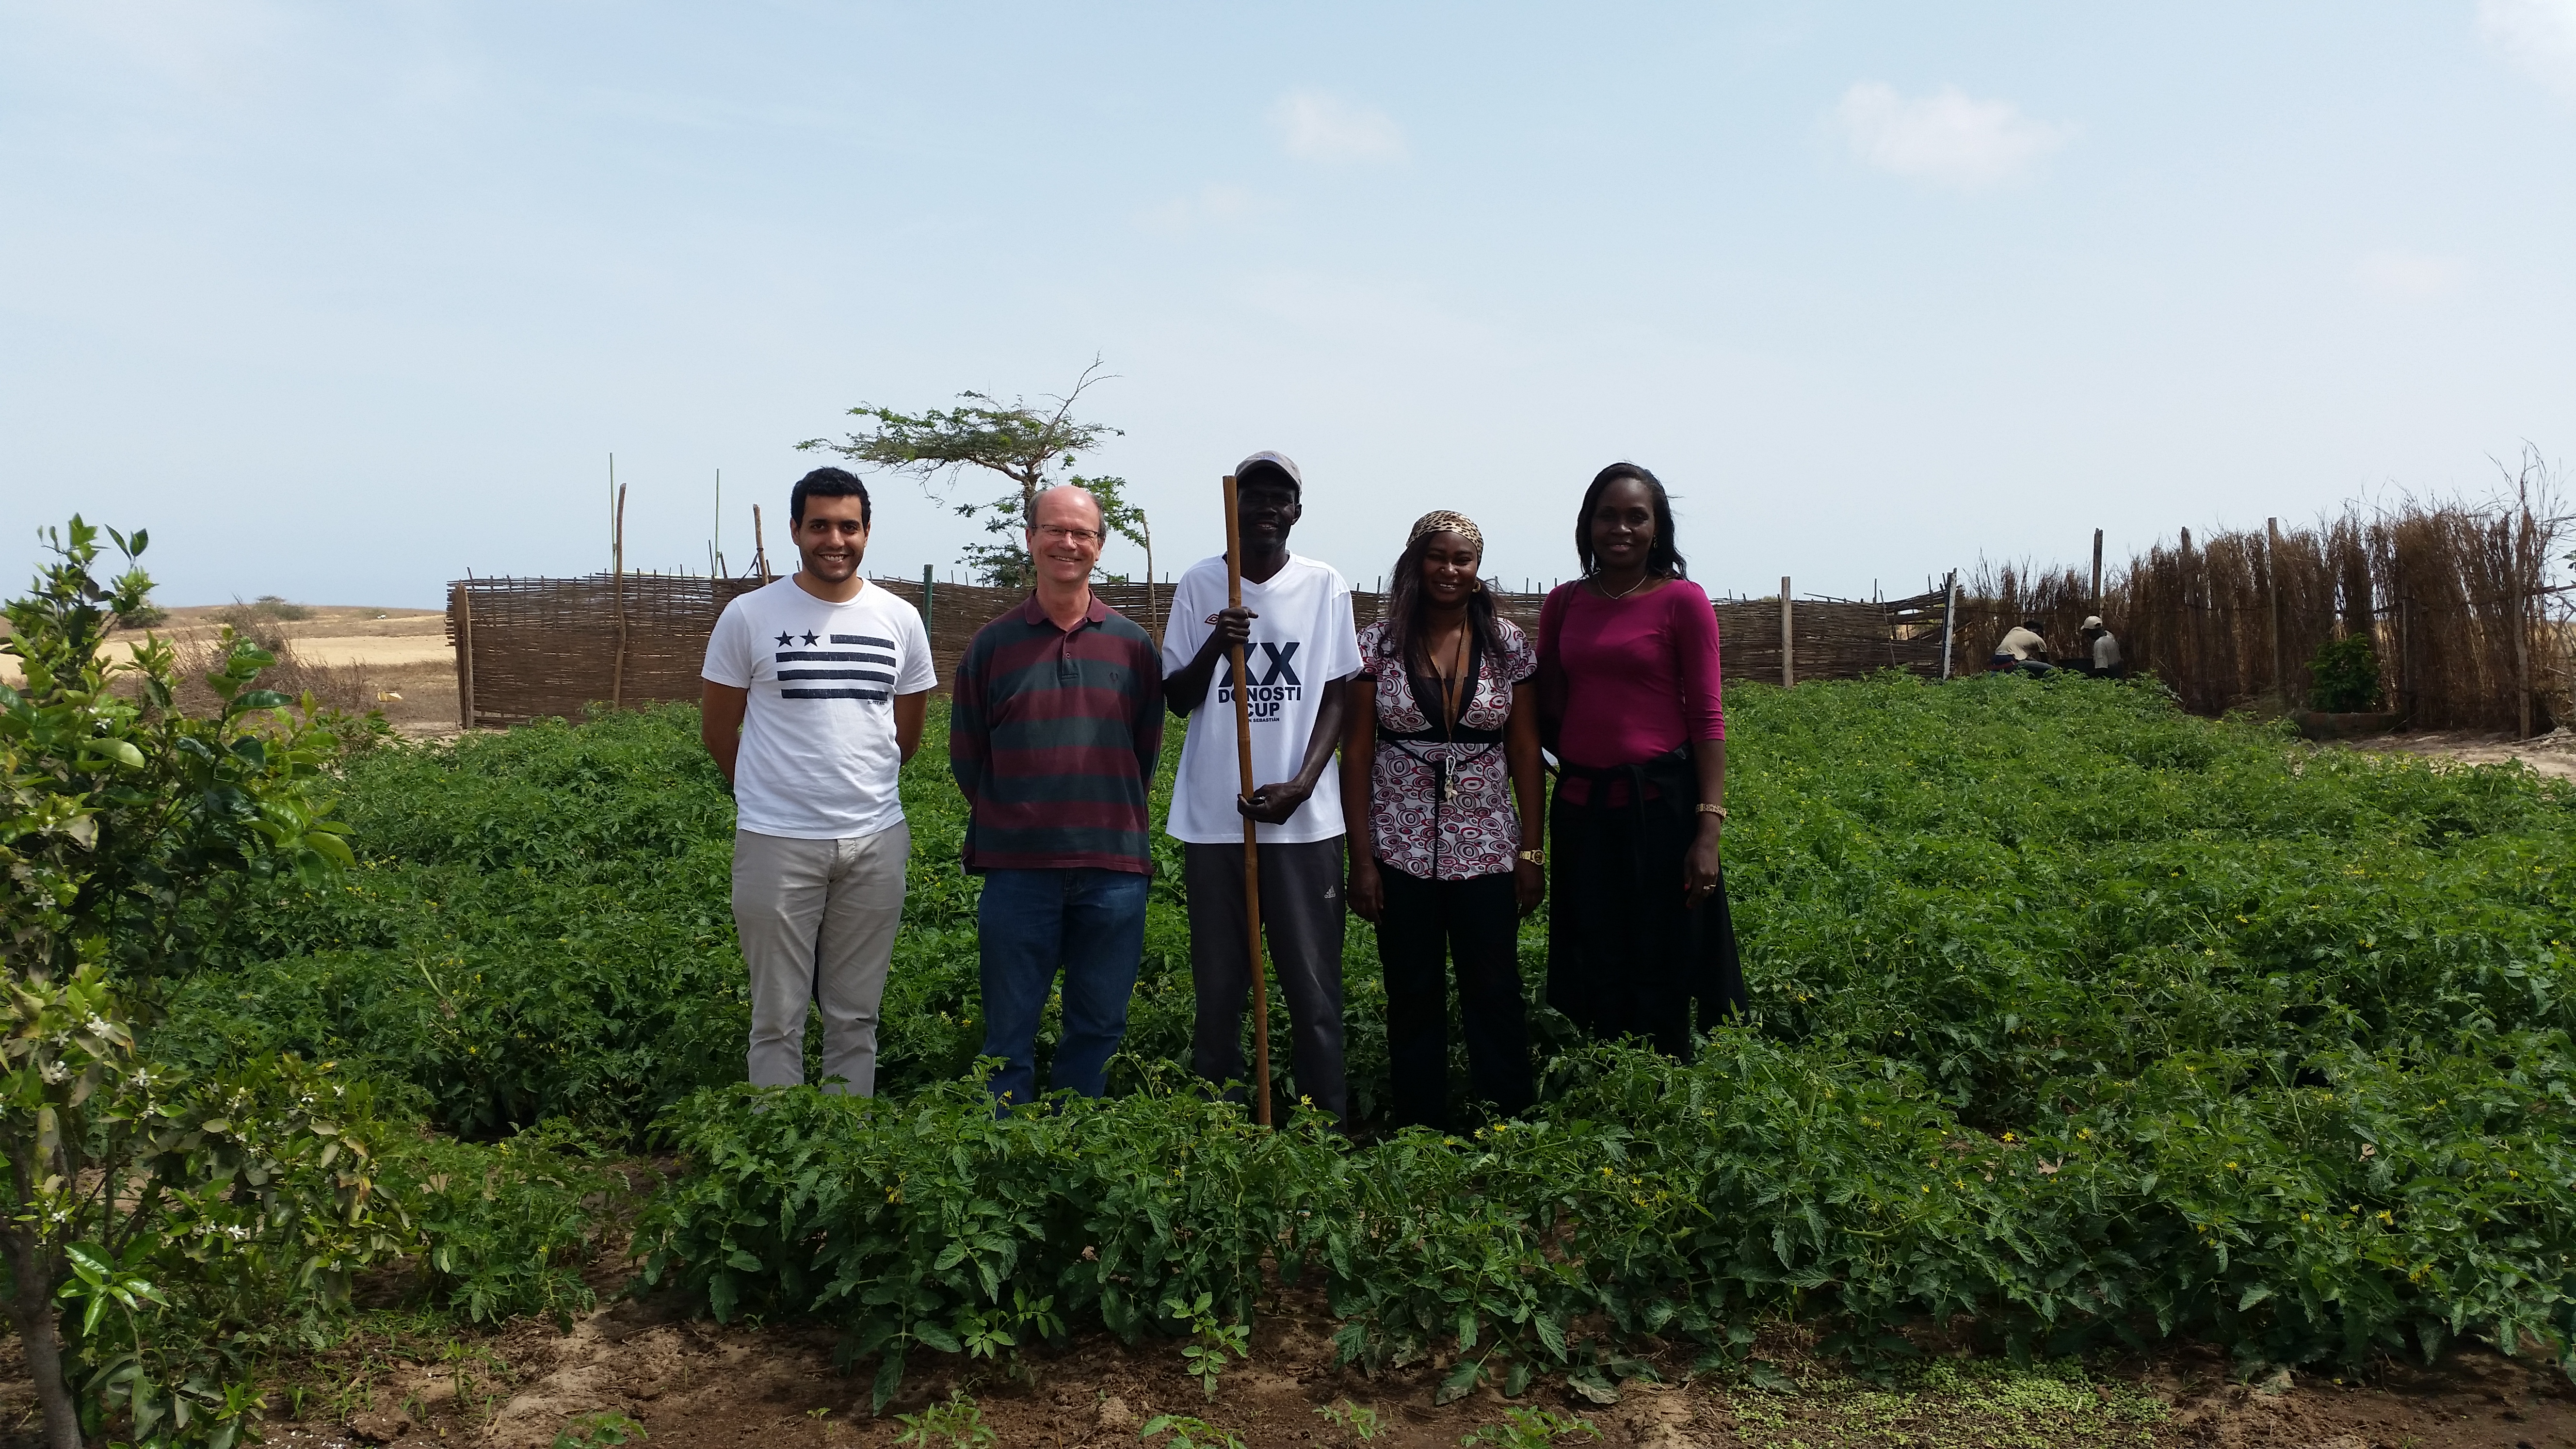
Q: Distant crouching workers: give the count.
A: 2